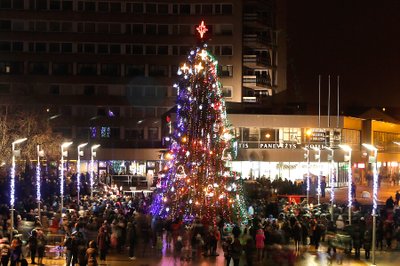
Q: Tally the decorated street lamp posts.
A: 10